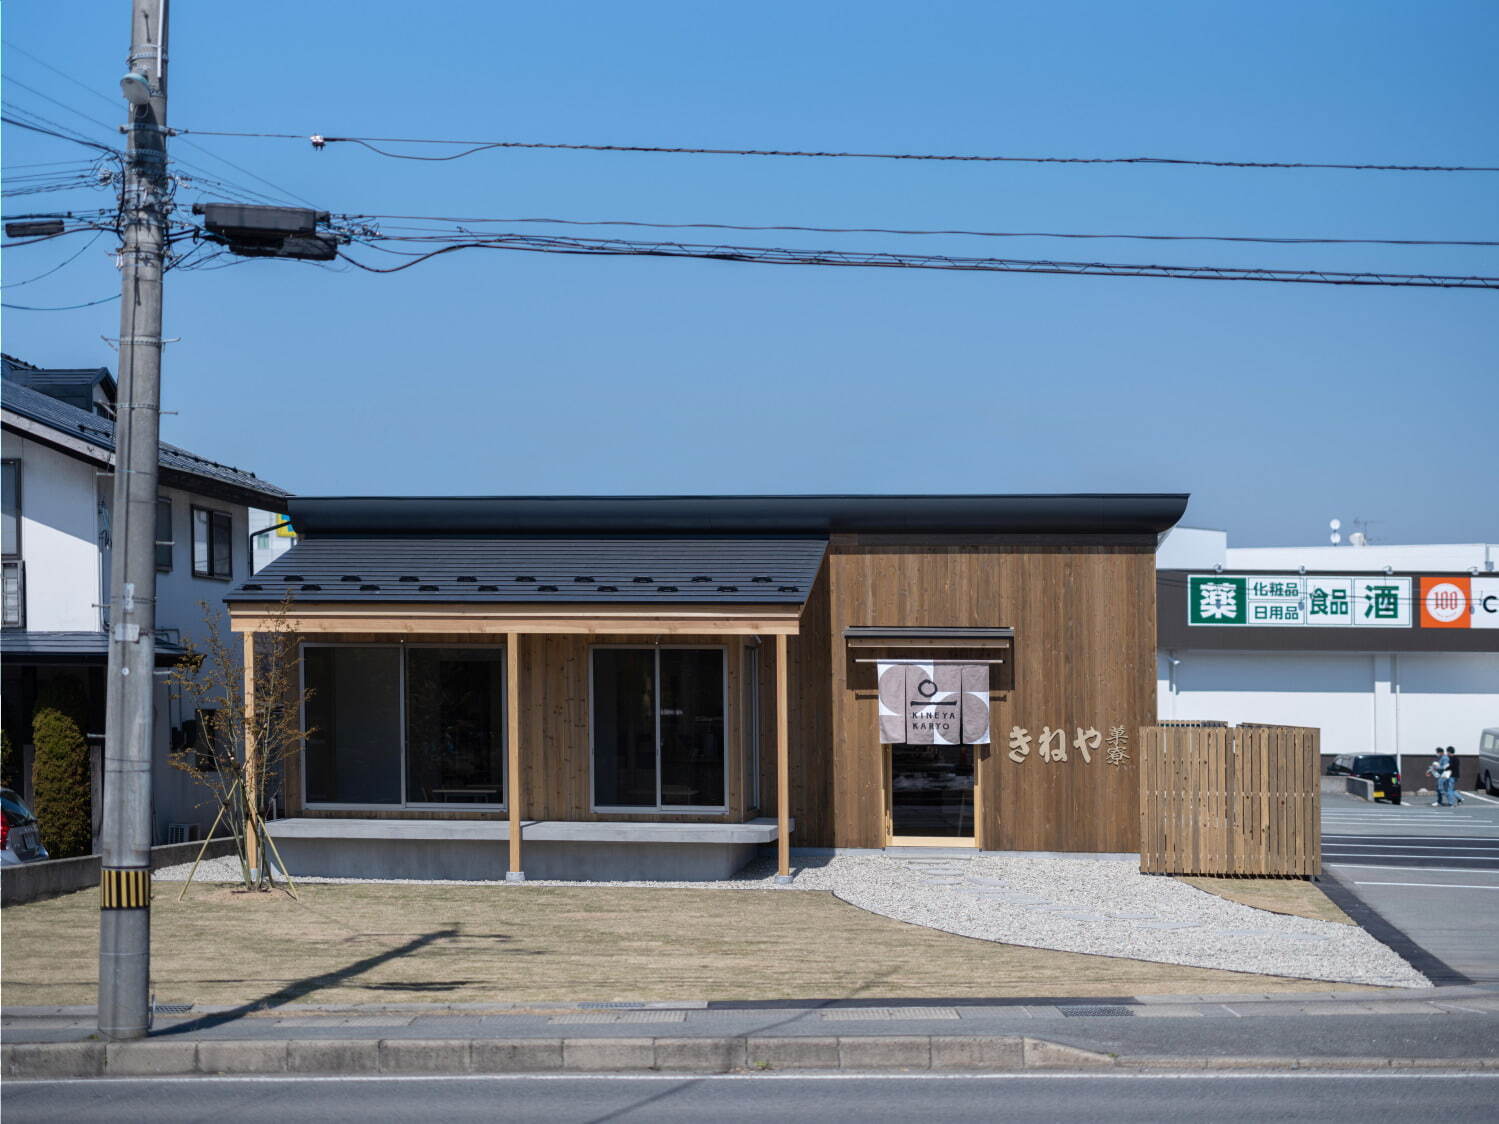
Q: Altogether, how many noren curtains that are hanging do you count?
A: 1